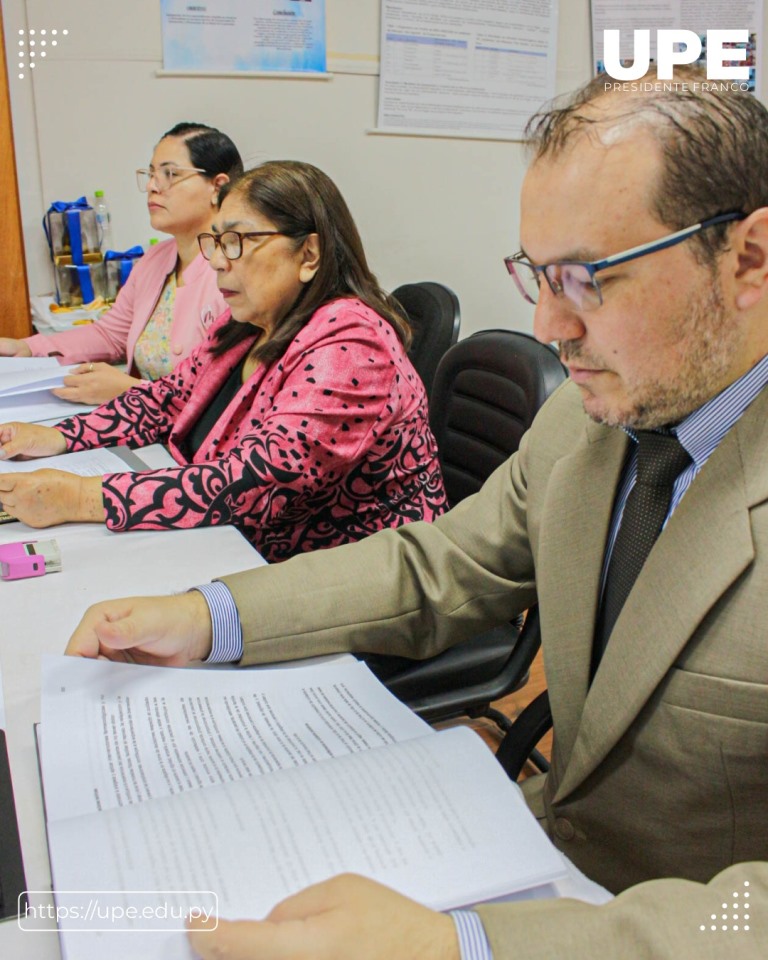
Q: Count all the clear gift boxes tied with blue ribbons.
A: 3